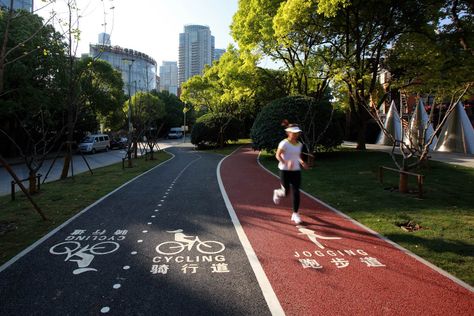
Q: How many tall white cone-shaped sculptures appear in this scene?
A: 3